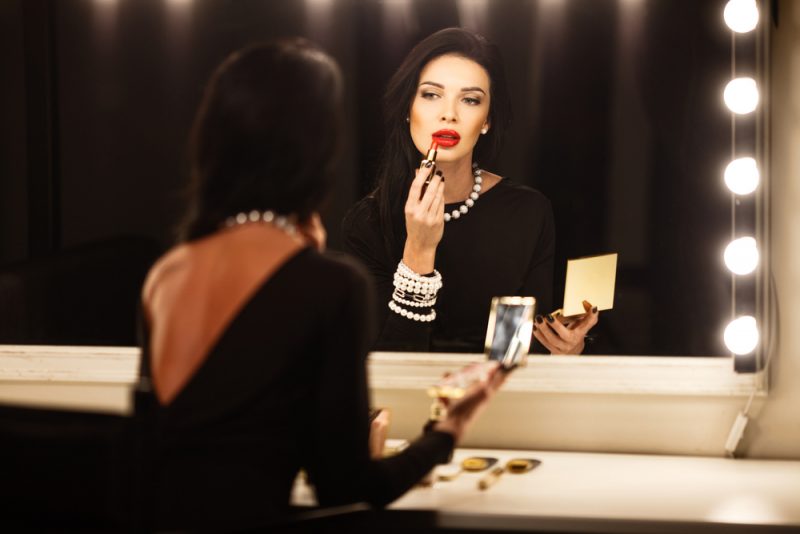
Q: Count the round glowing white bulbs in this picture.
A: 5